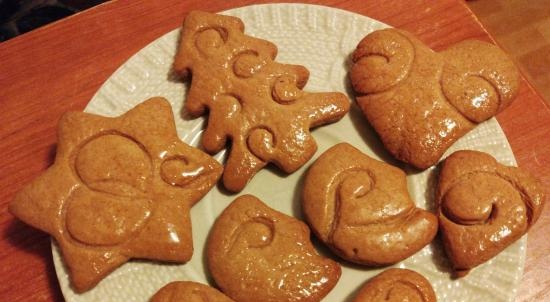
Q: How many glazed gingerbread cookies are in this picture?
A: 8